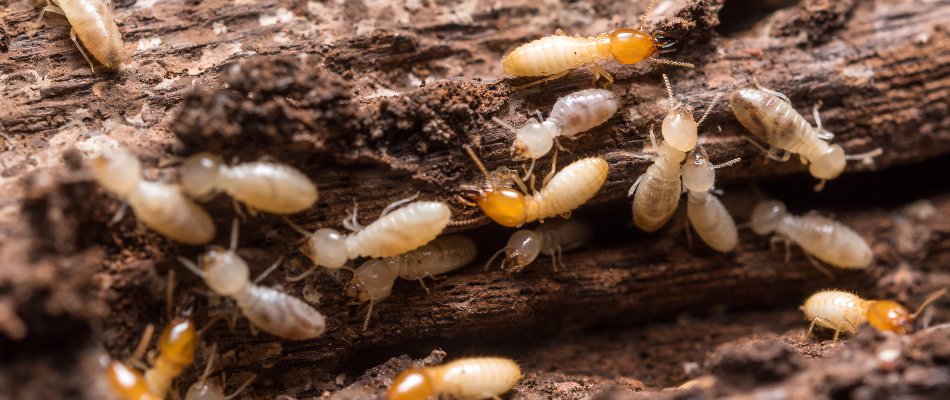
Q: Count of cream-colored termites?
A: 13